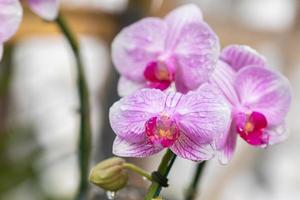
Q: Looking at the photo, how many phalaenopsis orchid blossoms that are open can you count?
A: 3